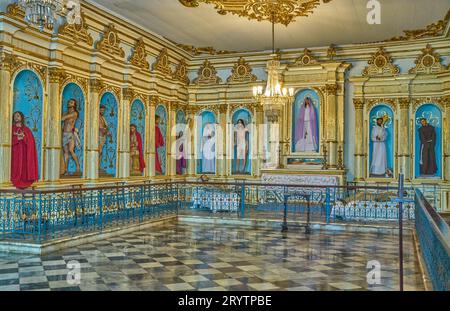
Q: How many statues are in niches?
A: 11